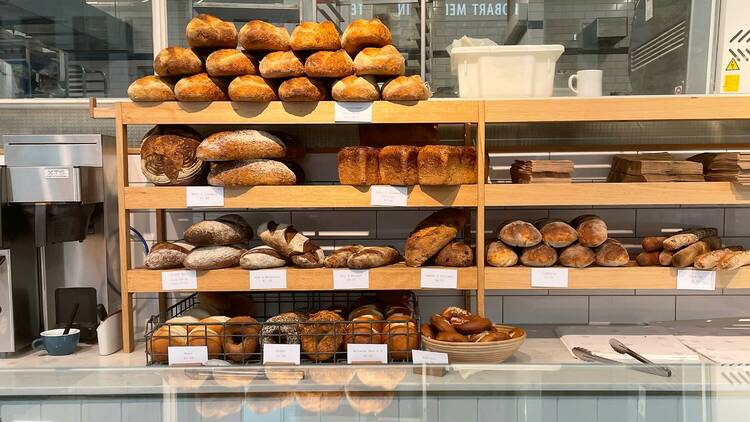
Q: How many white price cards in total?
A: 13